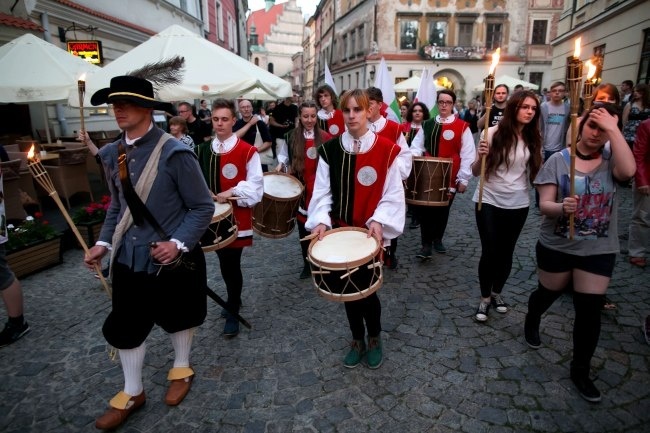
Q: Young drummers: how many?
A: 4